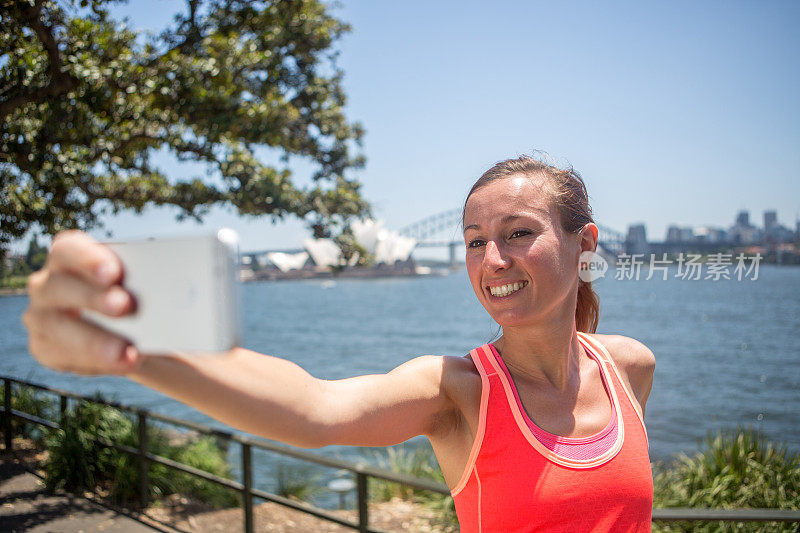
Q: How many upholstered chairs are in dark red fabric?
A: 0